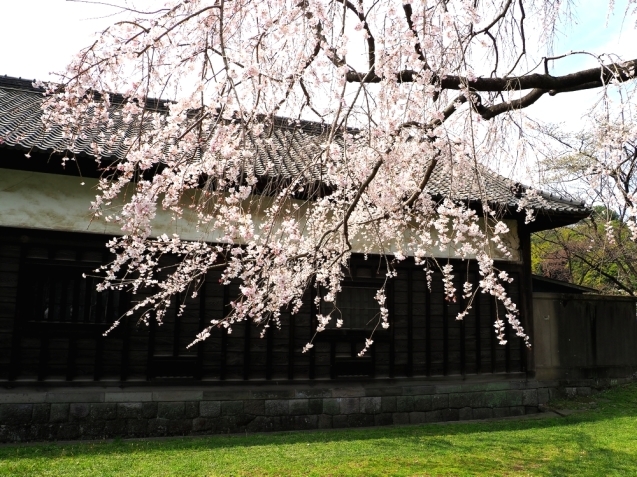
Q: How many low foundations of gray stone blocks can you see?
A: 1